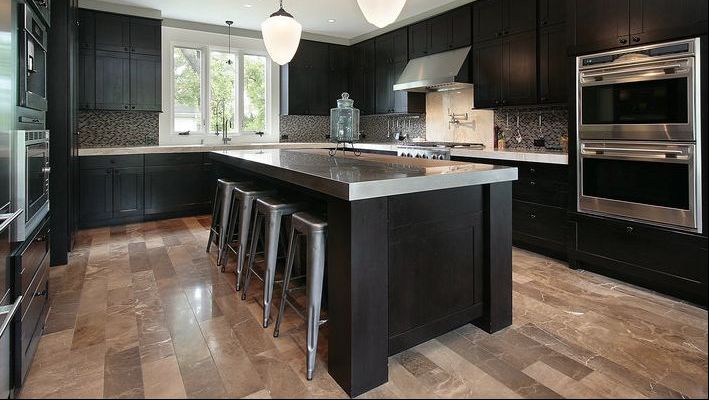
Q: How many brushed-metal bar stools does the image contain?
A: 4